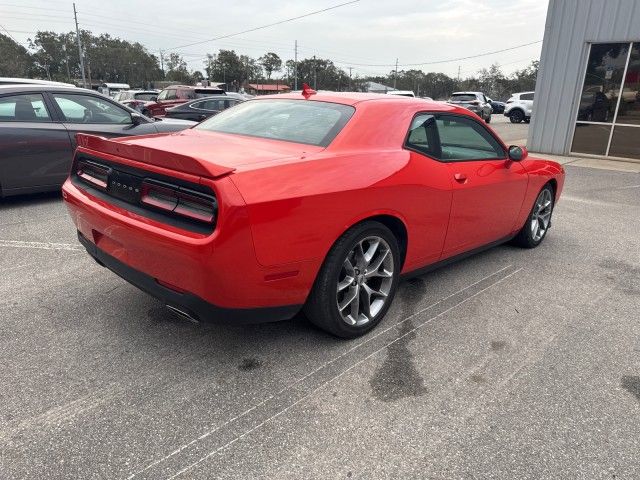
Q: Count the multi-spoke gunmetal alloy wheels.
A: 2